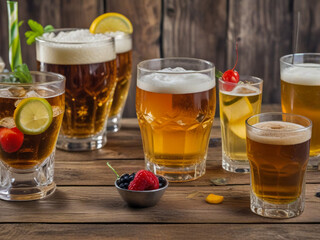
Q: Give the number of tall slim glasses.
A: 1